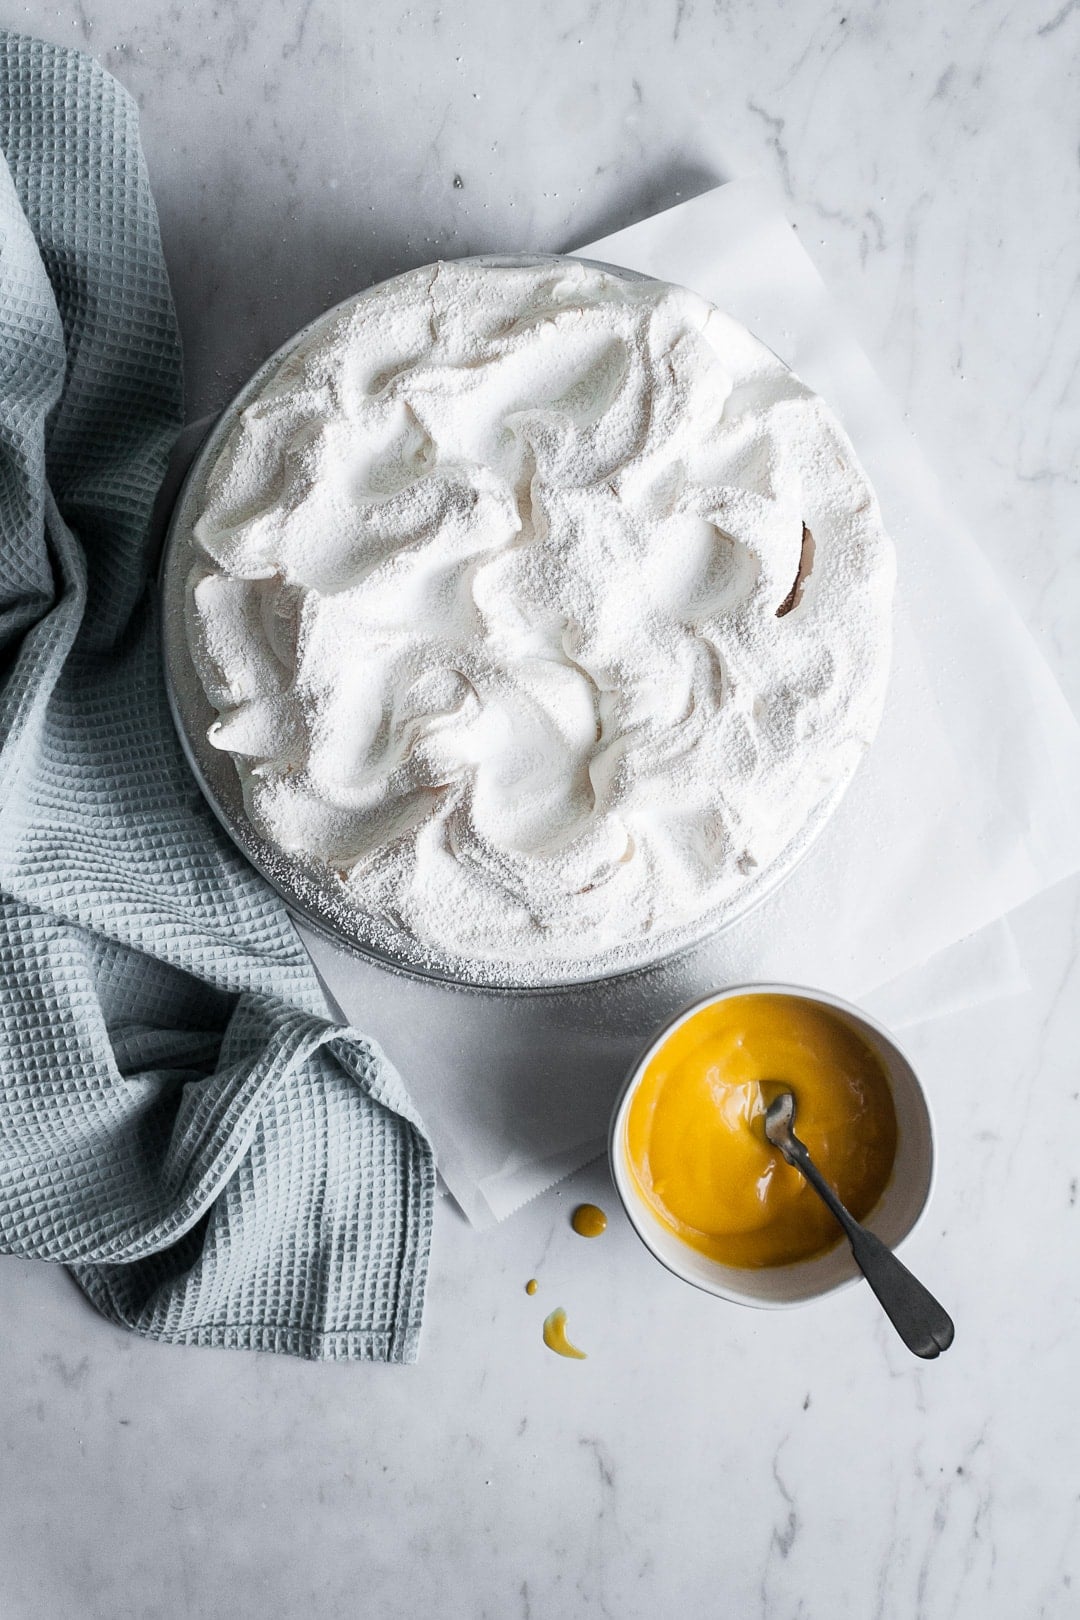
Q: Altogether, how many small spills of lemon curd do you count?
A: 3